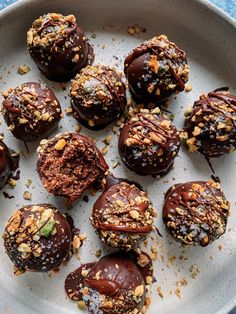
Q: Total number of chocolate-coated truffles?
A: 12